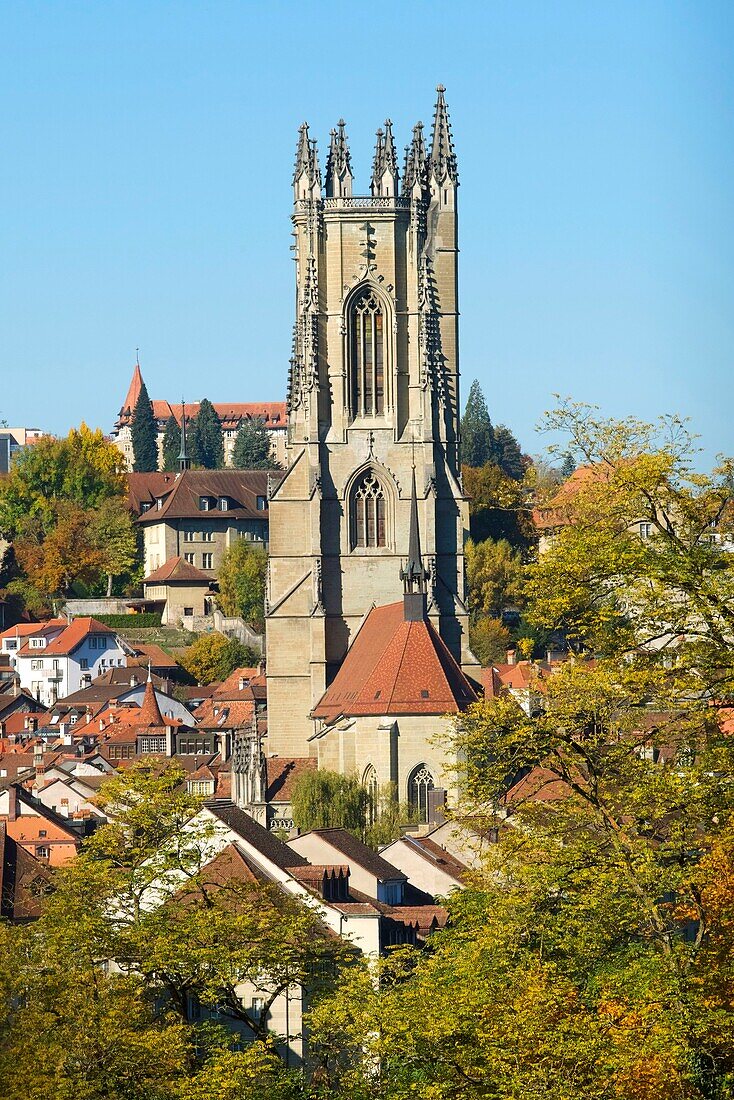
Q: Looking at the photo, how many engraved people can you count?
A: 0